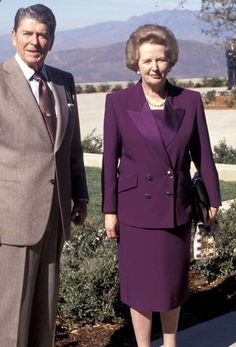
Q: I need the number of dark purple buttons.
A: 4